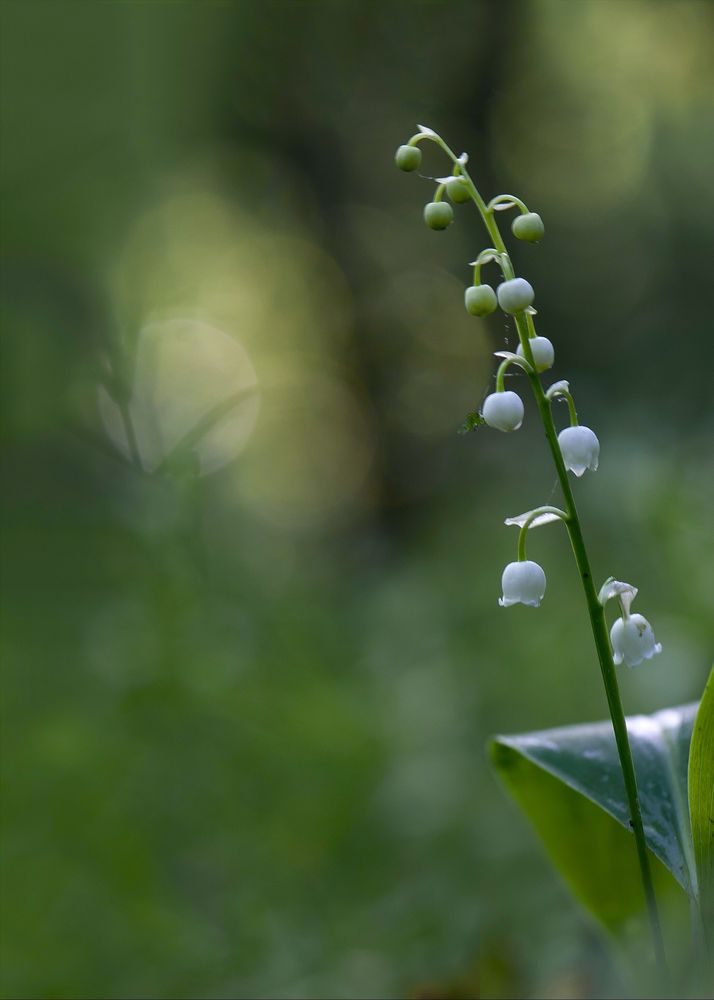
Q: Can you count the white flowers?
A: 6